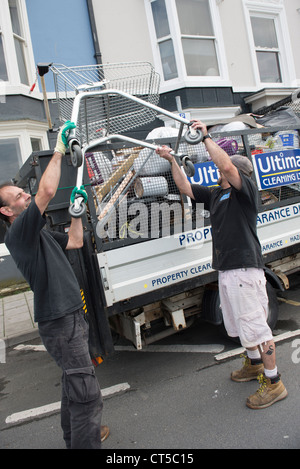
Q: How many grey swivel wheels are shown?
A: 4